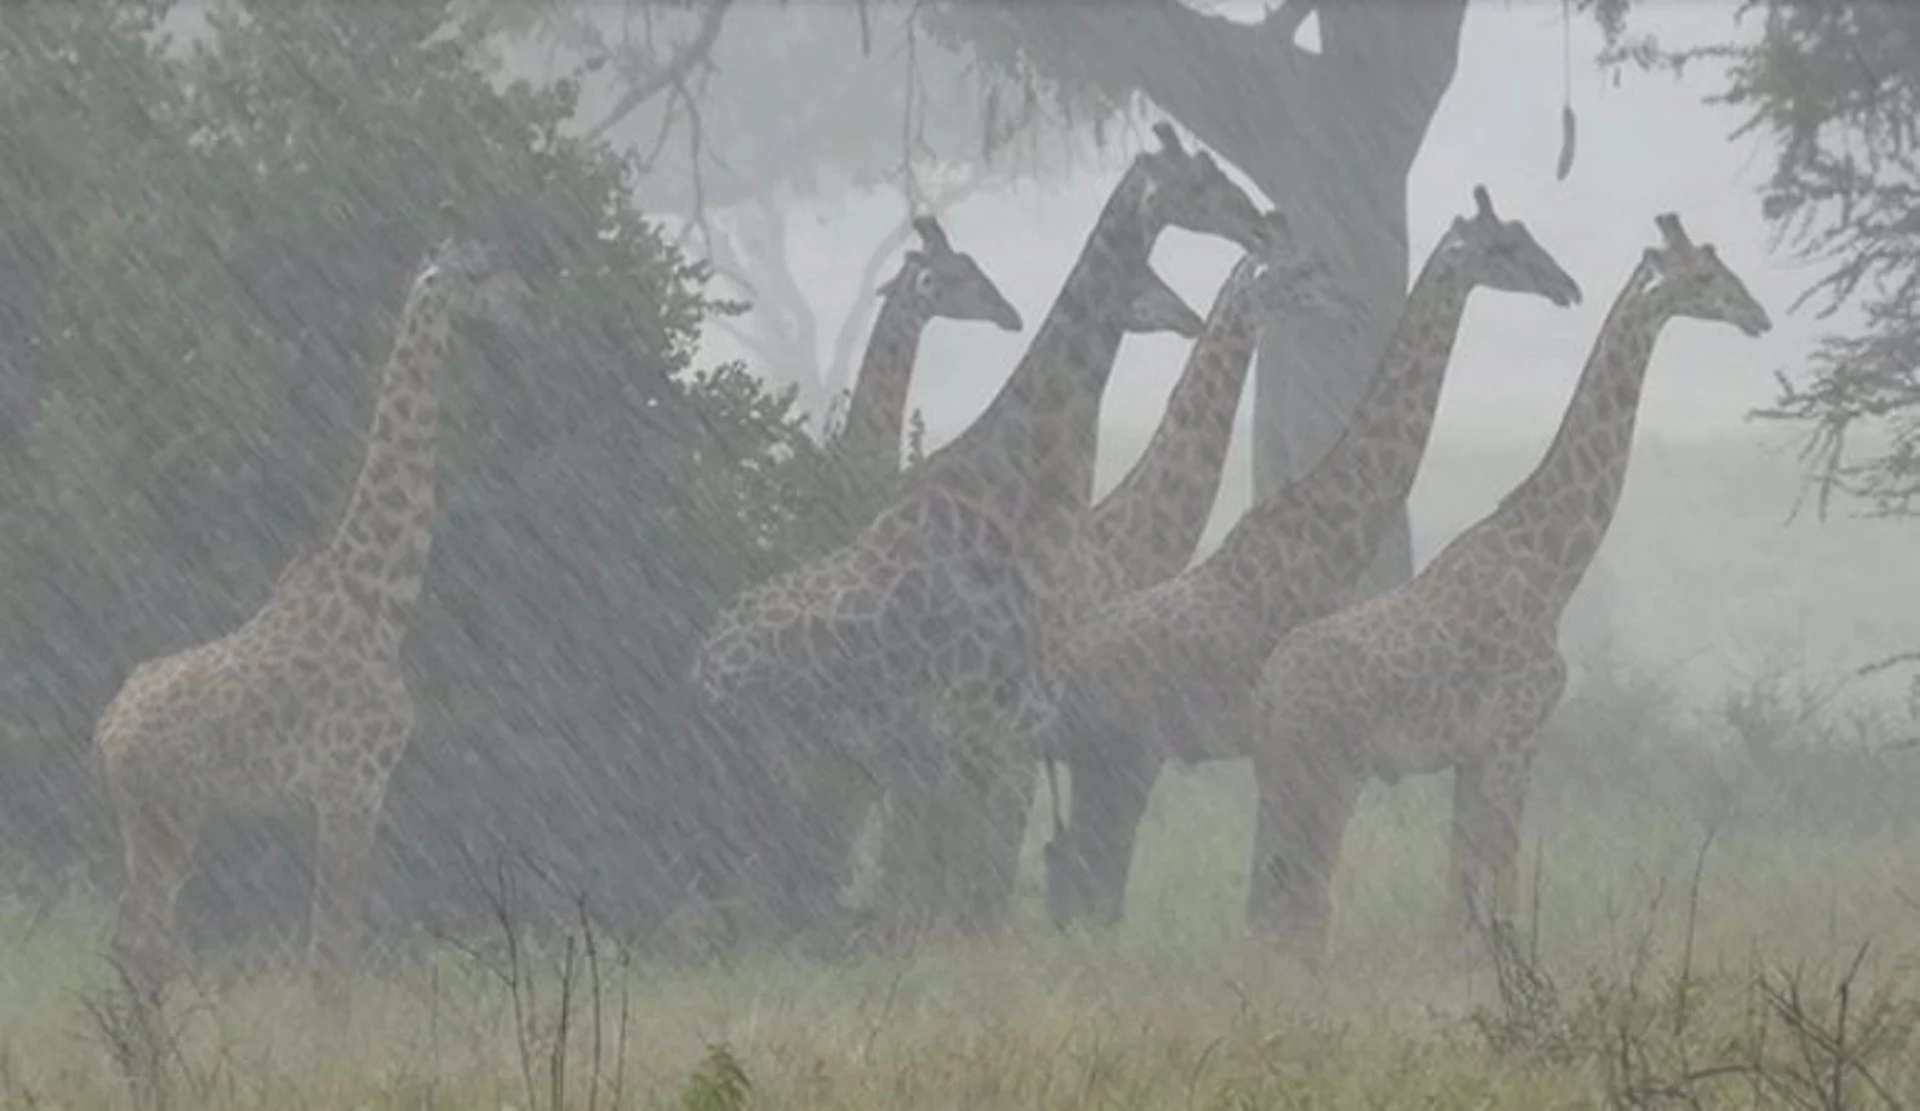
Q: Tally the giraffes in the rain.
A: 7